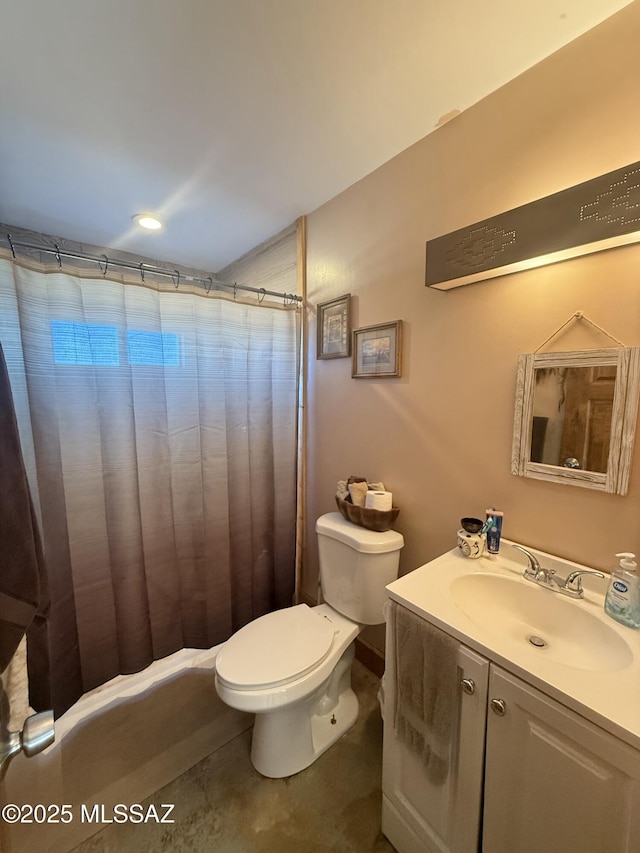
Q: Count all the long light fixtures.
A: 1